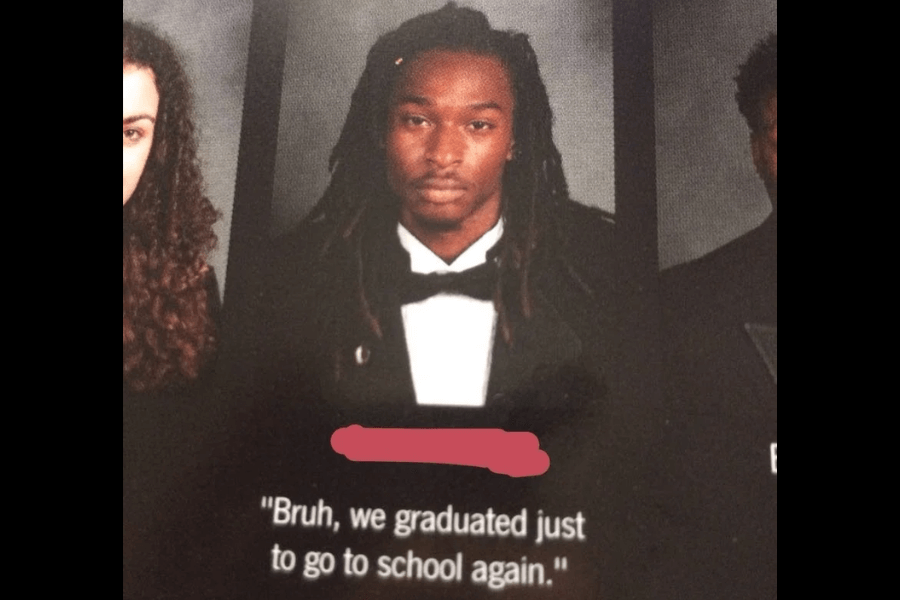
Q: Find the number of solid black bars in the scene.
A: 2